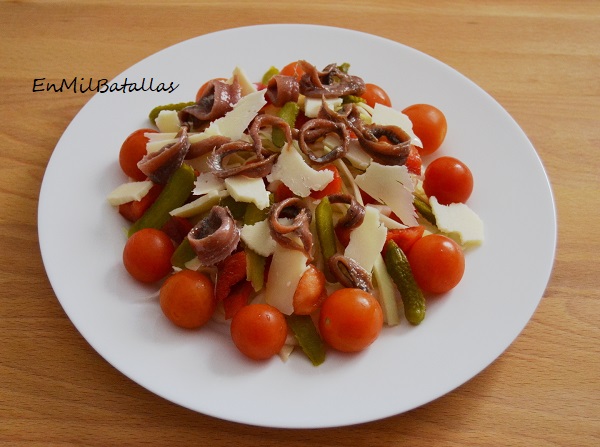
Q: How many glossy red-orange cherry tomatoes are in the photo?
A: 11